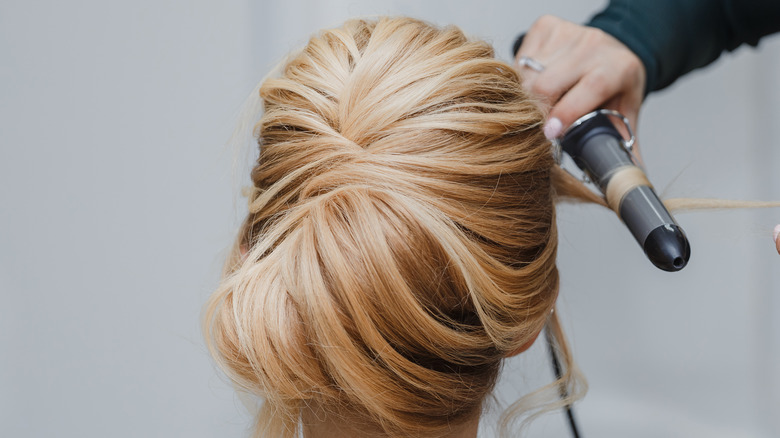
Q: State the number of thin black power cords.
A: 1